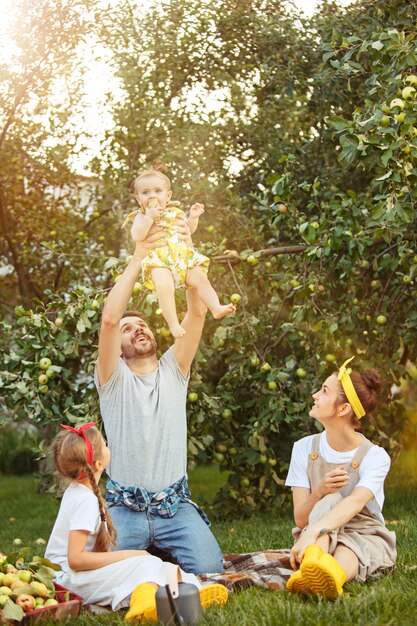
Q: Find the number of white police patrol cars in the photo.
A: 0